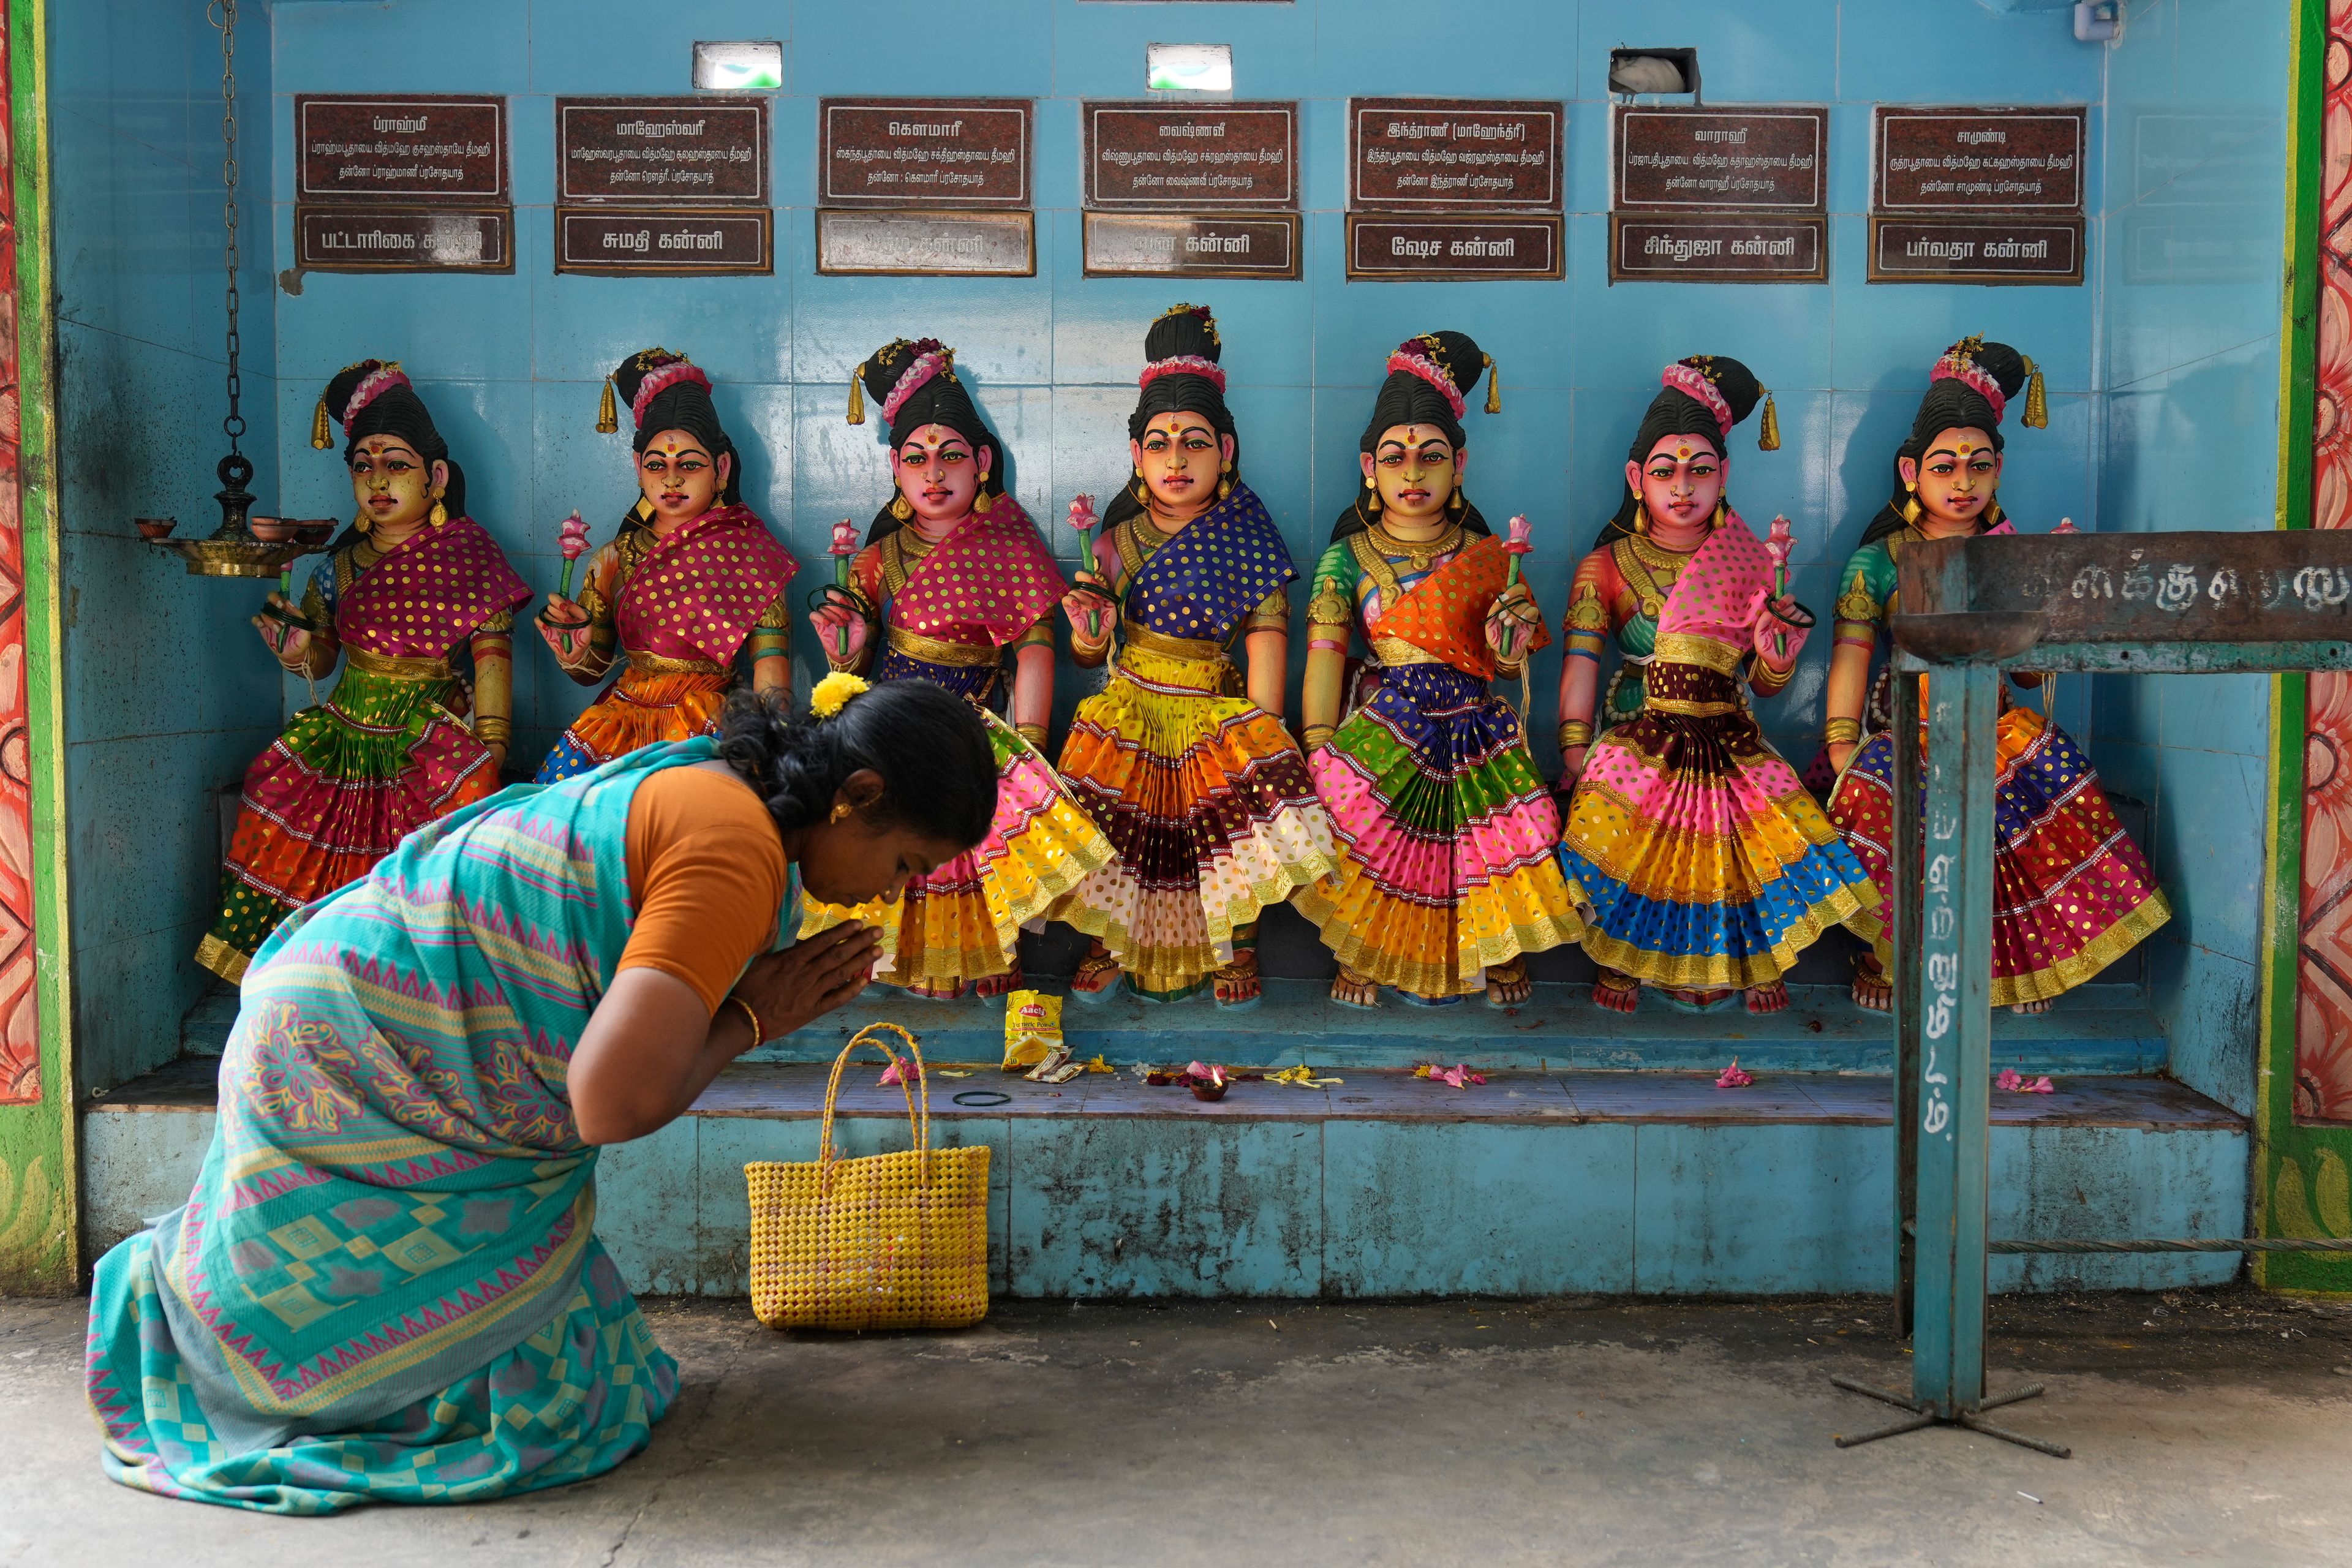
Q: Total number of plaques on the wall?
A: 14